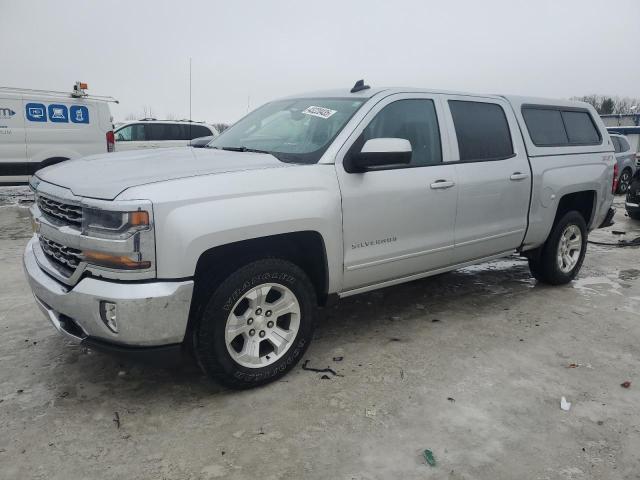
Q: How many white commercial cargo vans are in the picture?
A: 1